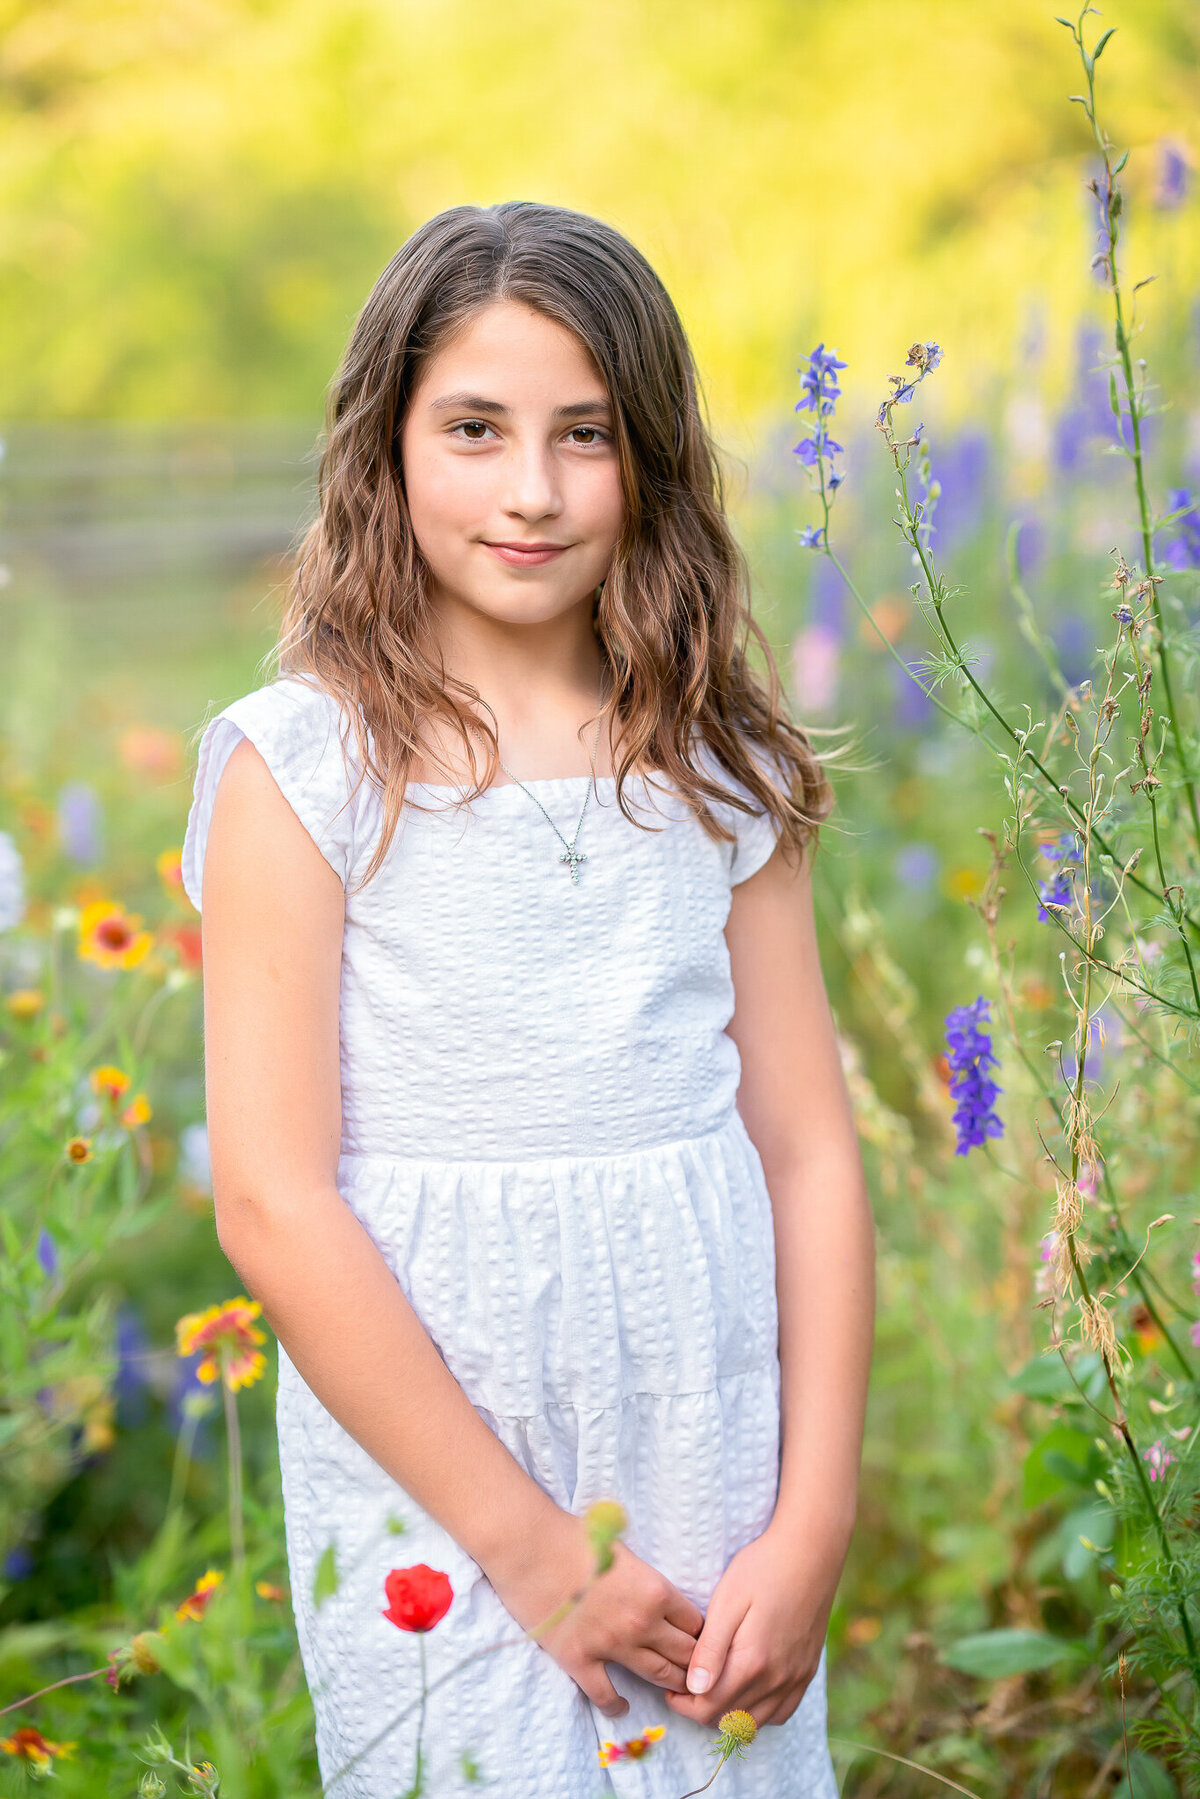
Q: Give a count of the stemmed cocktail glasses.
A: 0